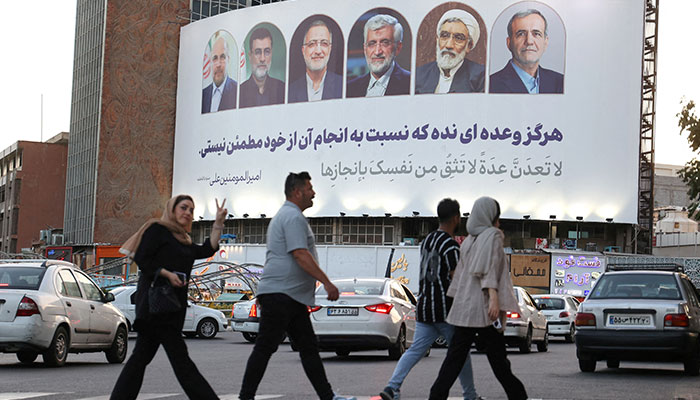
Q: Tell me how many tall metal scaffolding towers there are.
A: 1